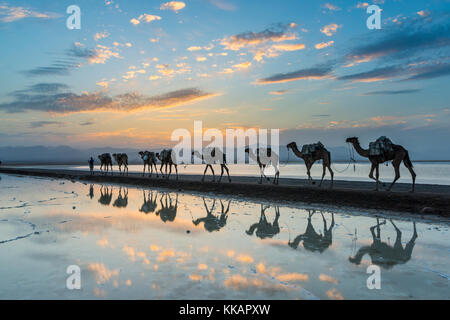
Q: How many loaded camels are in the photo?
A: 8